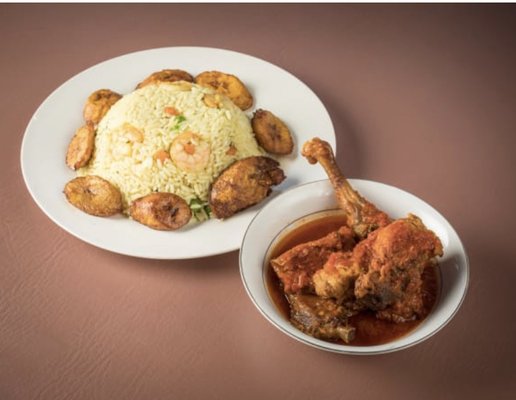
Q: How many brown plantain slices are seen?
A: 8